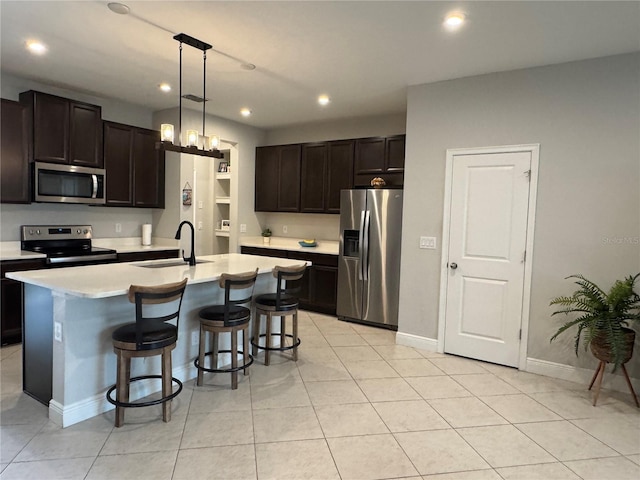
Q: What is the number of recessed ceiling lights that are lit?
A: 5